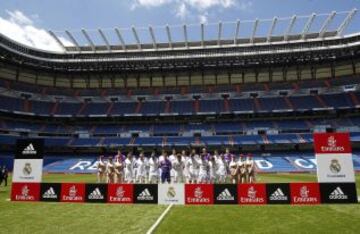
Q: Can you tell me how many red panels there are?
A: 7